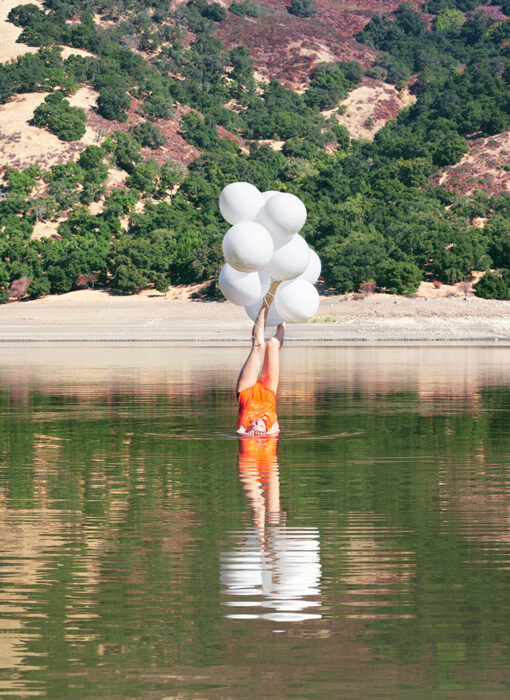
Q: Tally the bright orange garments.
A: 1